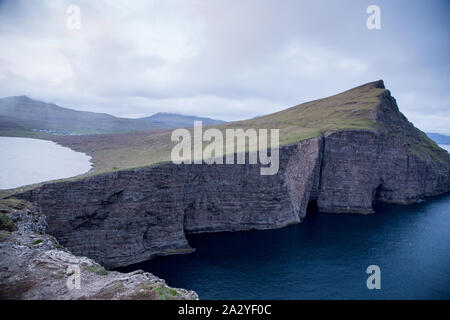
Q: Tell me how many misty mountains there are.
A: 2